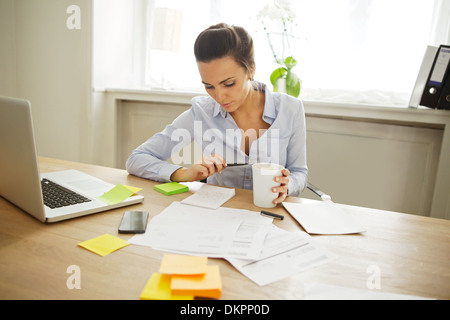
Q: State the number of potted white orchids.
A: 1